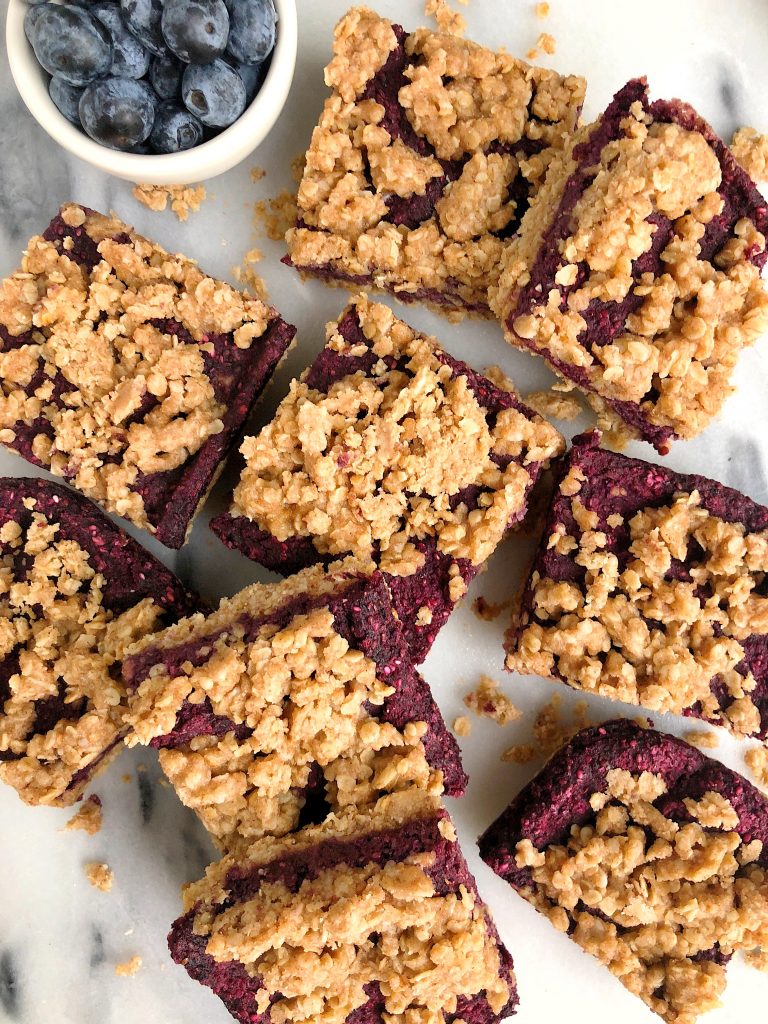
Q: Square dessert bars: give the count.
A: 9